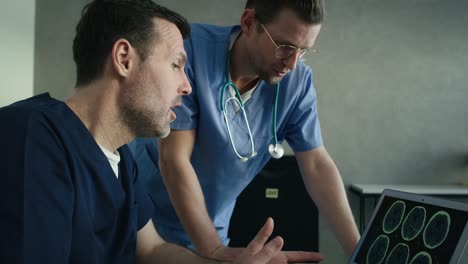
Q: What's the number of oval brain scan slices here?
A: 6